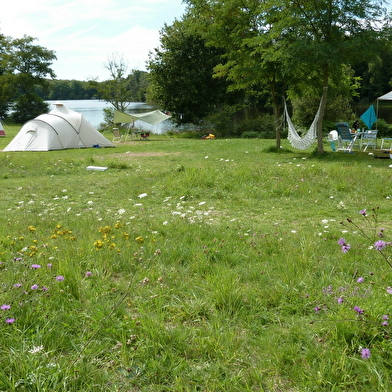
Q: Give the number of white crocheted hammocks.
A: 1